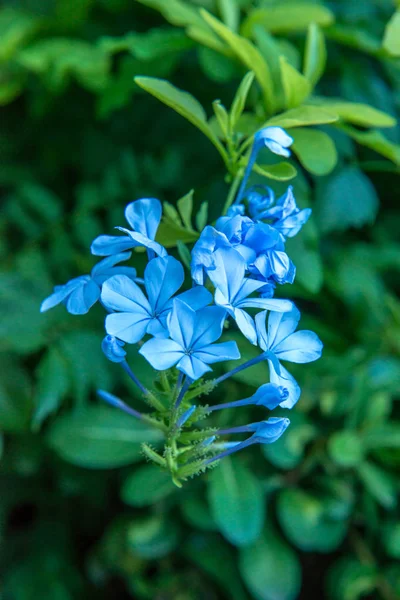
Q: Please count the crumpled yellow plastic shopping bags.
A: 0